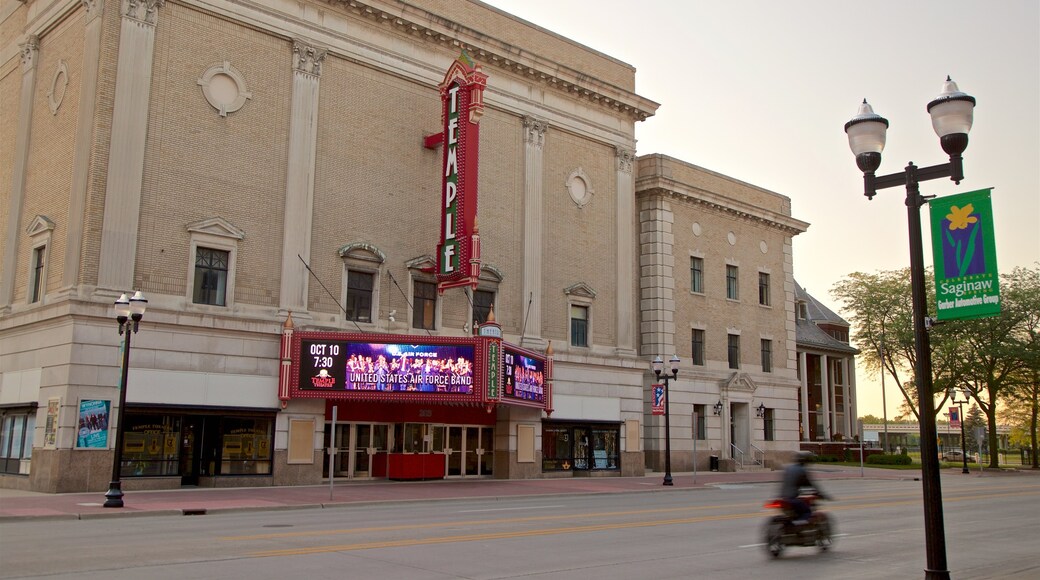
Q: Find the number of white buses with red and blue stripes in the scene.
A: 0